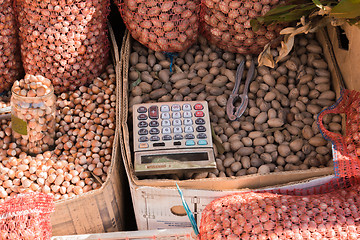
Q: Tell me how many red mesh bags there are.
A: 7